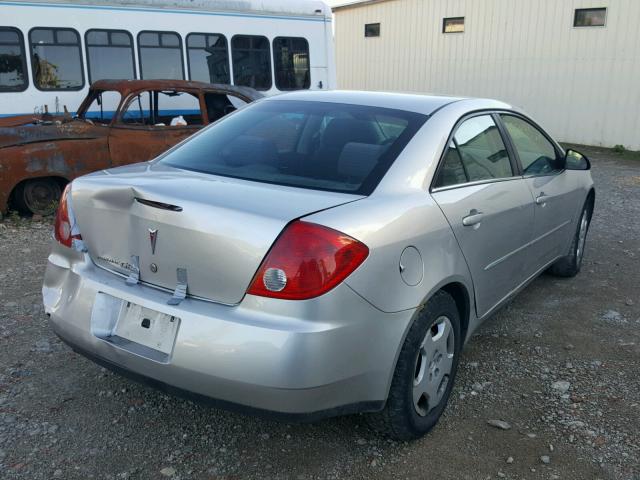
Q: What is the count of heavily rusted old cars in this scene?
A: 1